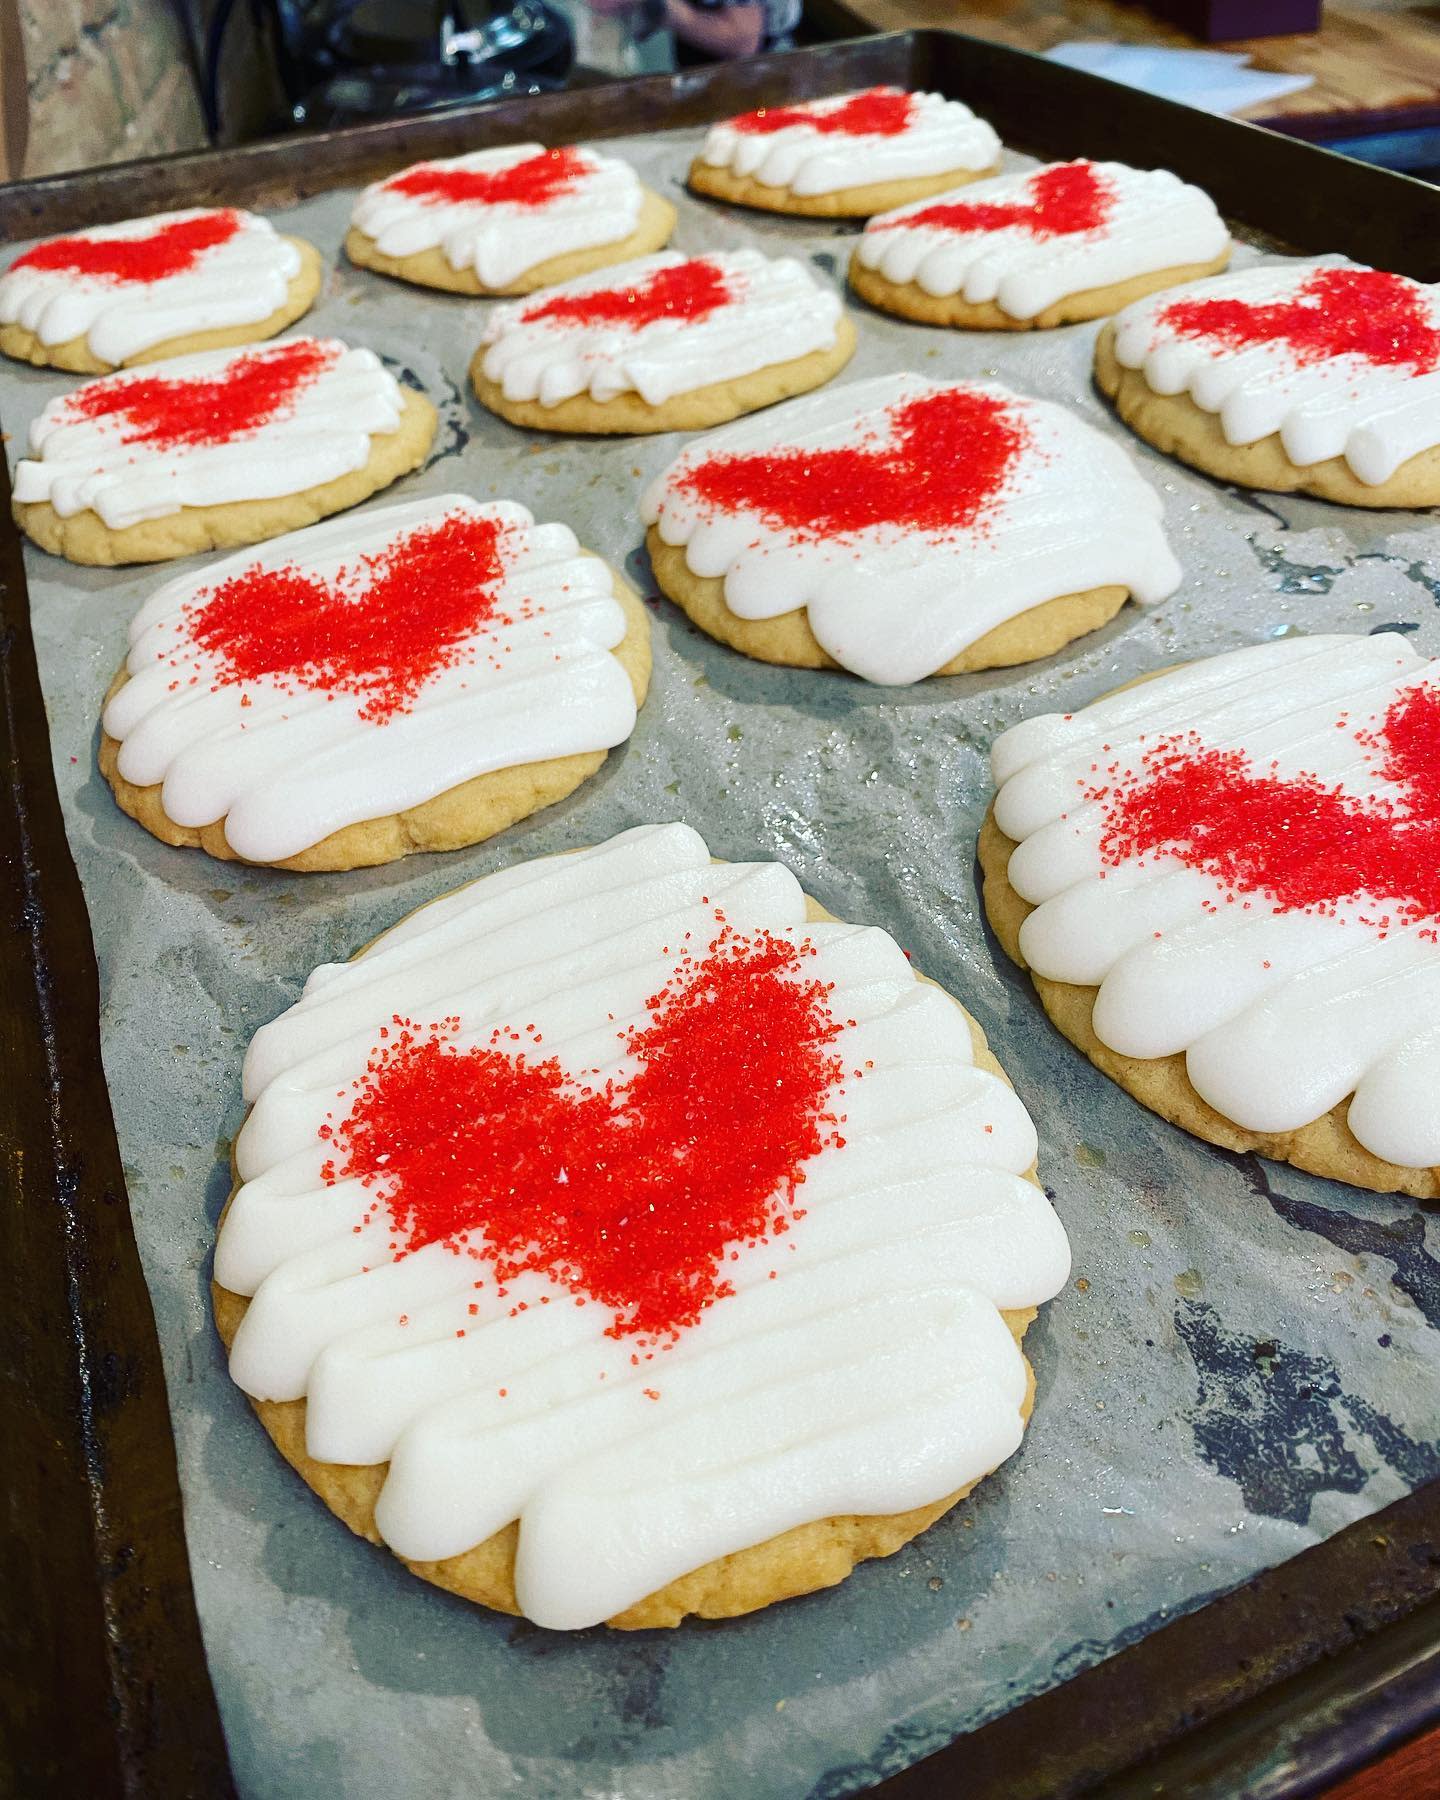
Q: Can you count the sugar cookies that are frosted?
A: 11